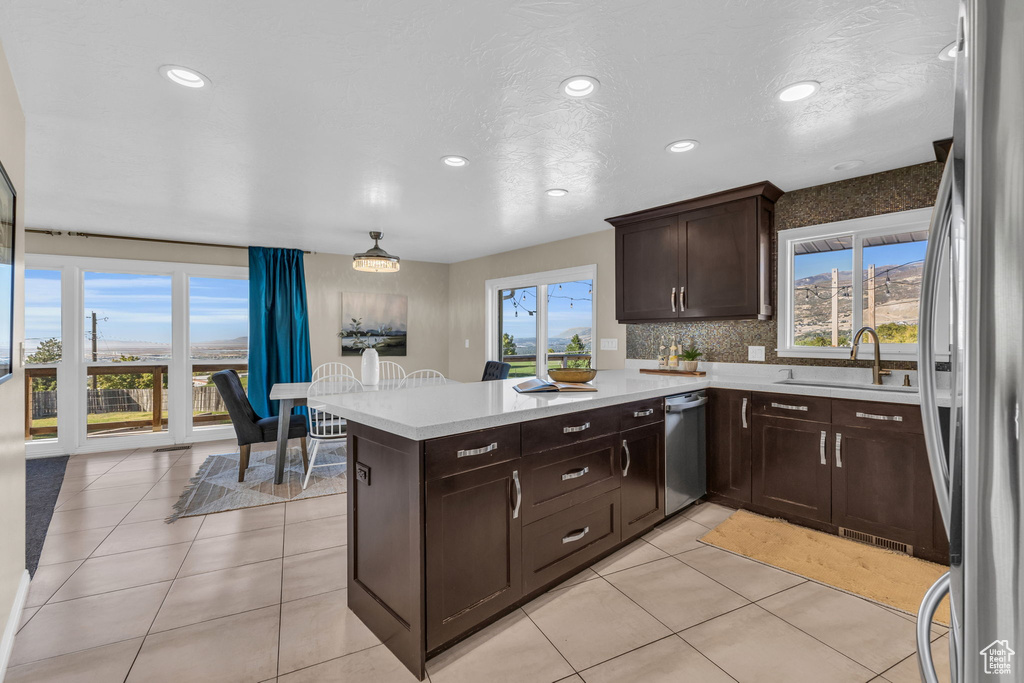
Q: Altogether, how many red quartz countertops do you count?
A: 0